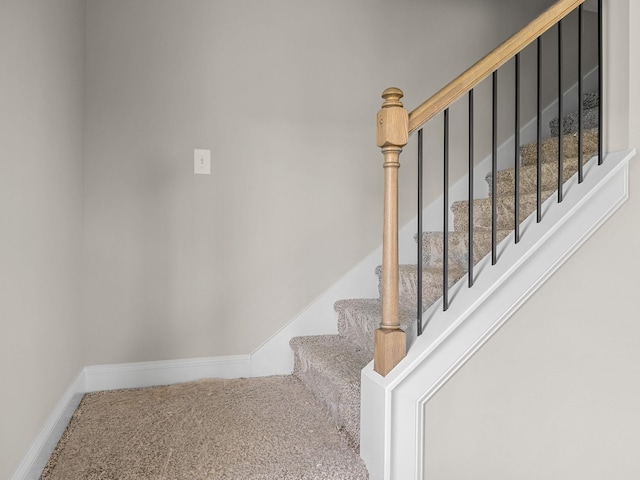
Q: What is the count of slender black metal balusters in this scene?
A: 9